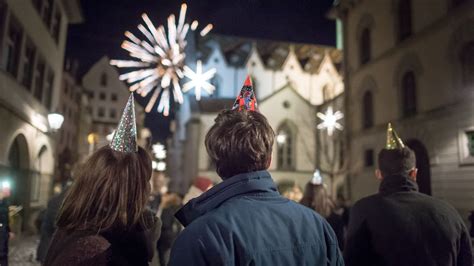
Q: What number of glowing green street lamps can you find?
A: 0